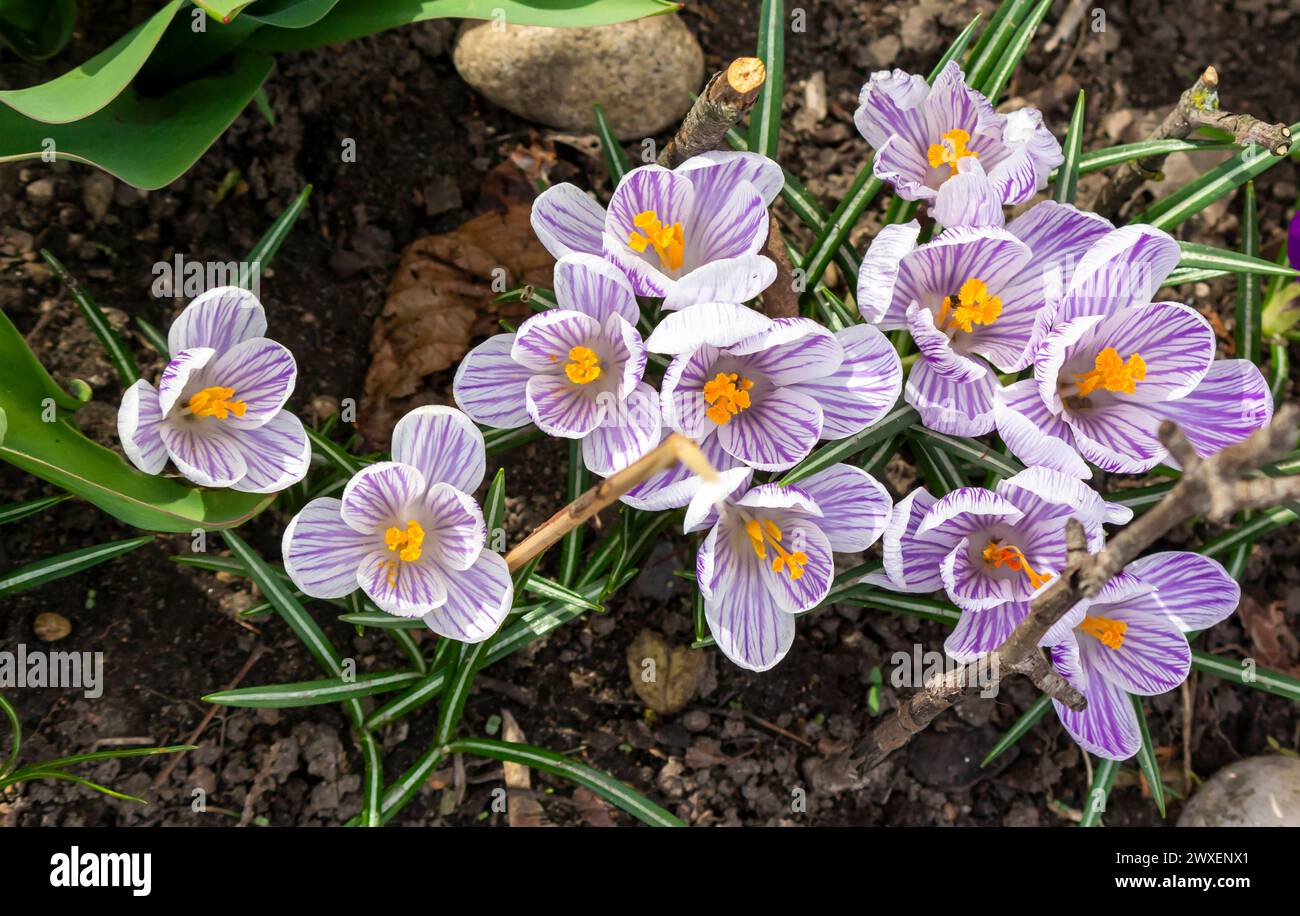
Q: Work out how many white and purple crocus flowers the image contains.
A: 11